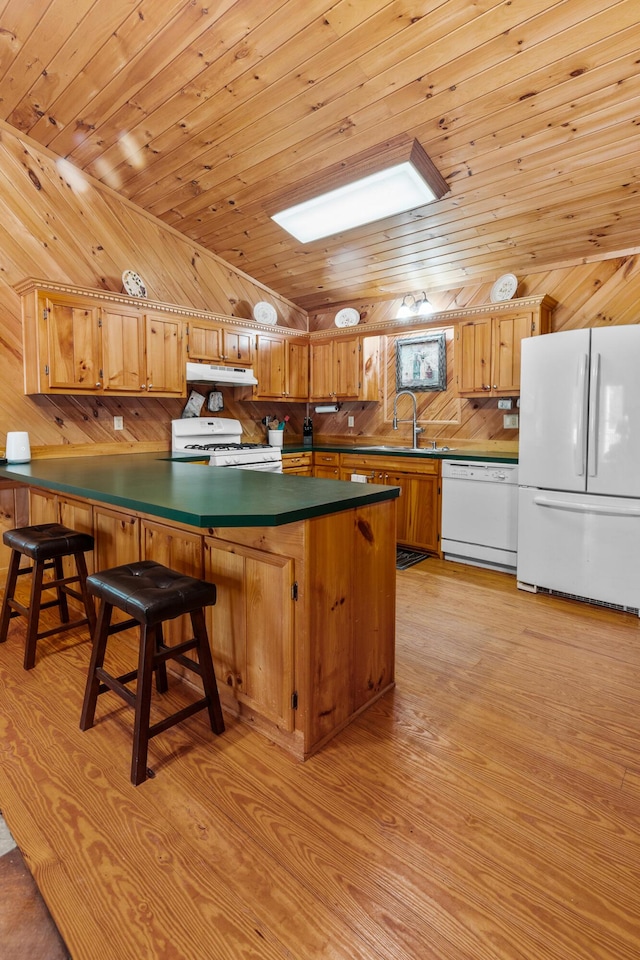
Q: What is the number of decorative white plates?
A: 4